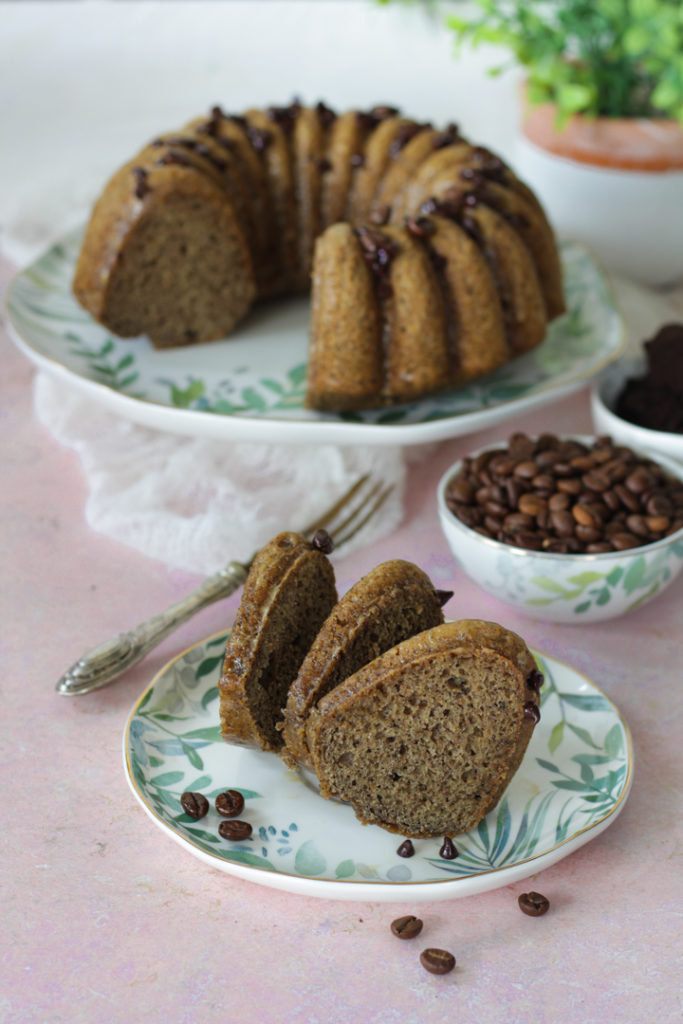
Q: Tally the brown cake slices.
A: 3